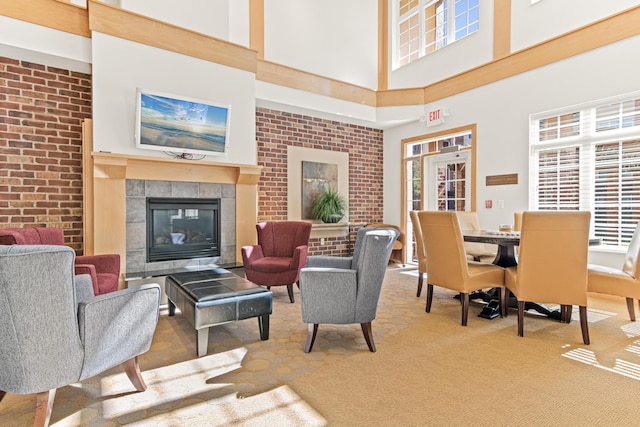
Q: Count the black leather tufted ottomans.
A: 1